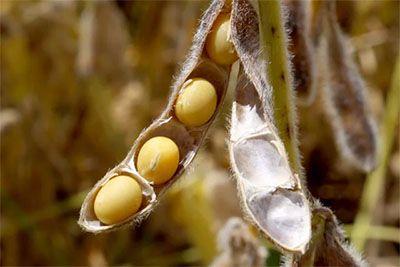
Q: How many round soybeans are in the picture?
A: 4